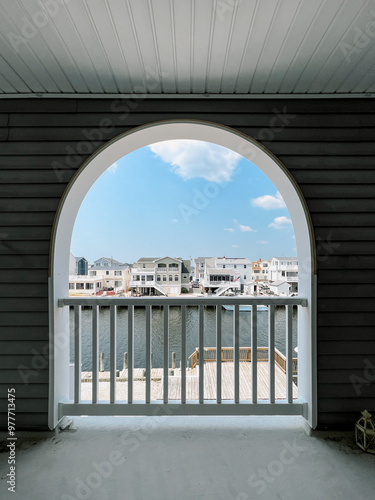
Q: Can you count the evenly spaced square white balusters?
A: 13